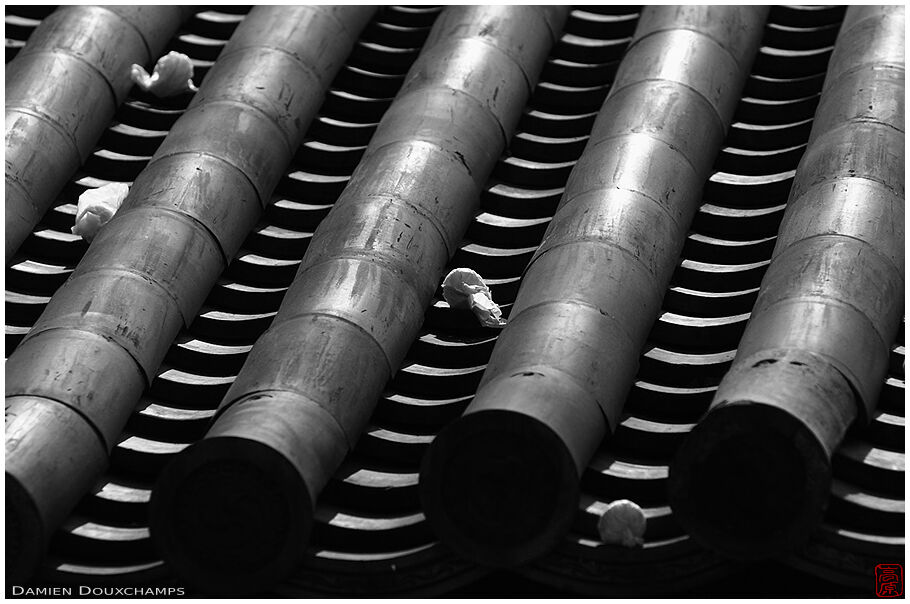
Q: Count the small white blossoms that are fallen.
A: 4